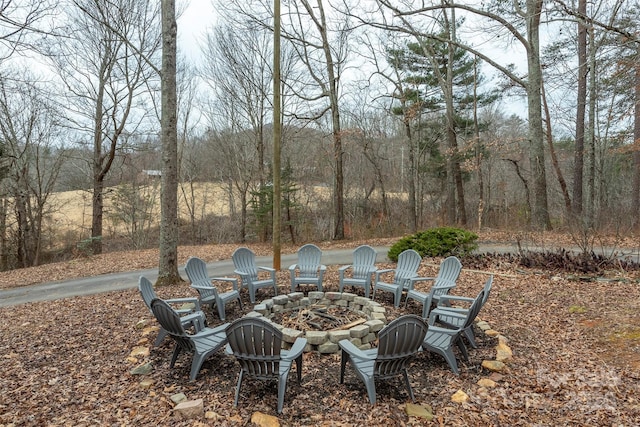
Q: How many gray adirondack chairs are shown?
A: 12